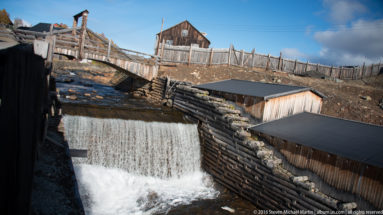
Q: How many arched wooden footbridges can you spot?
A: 1